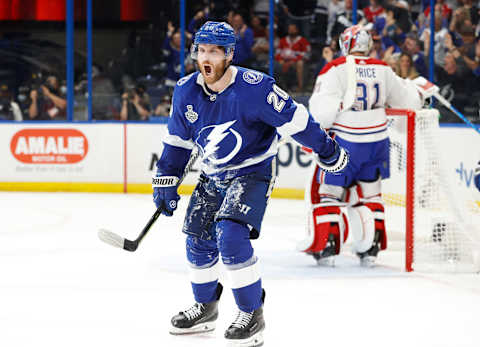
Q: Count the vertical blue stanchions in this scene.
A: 6